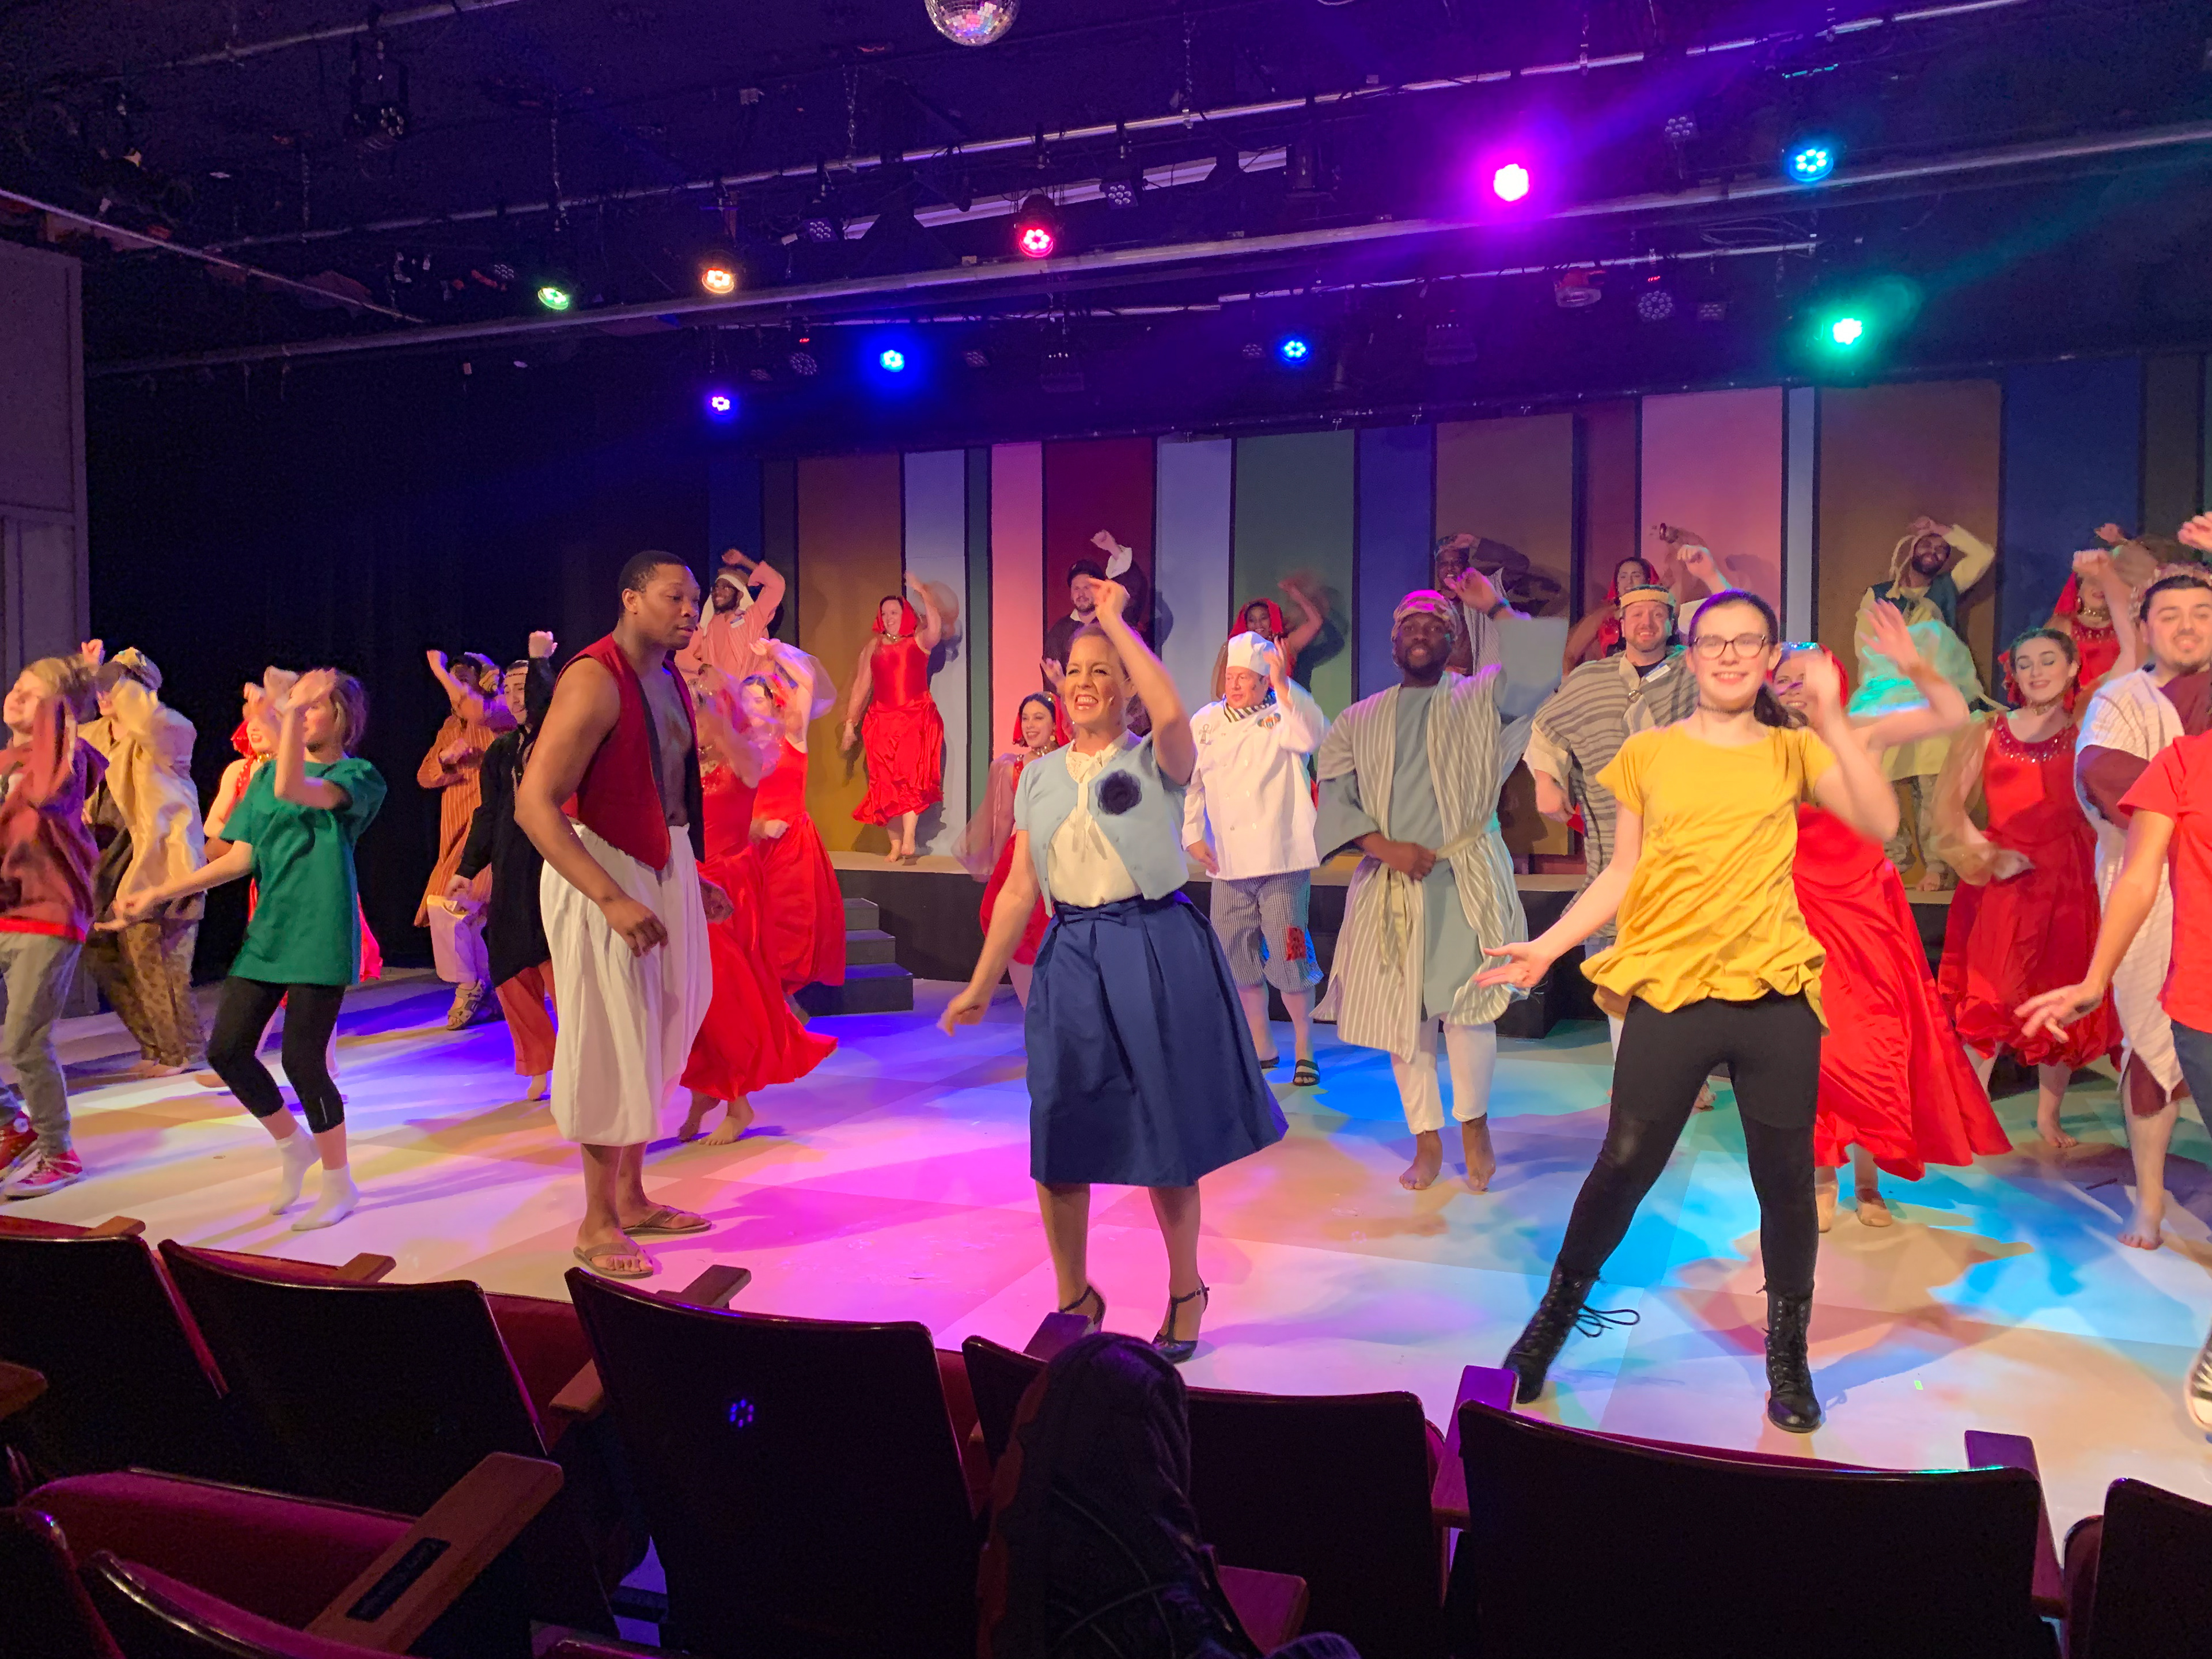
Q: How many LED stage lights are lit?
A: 9